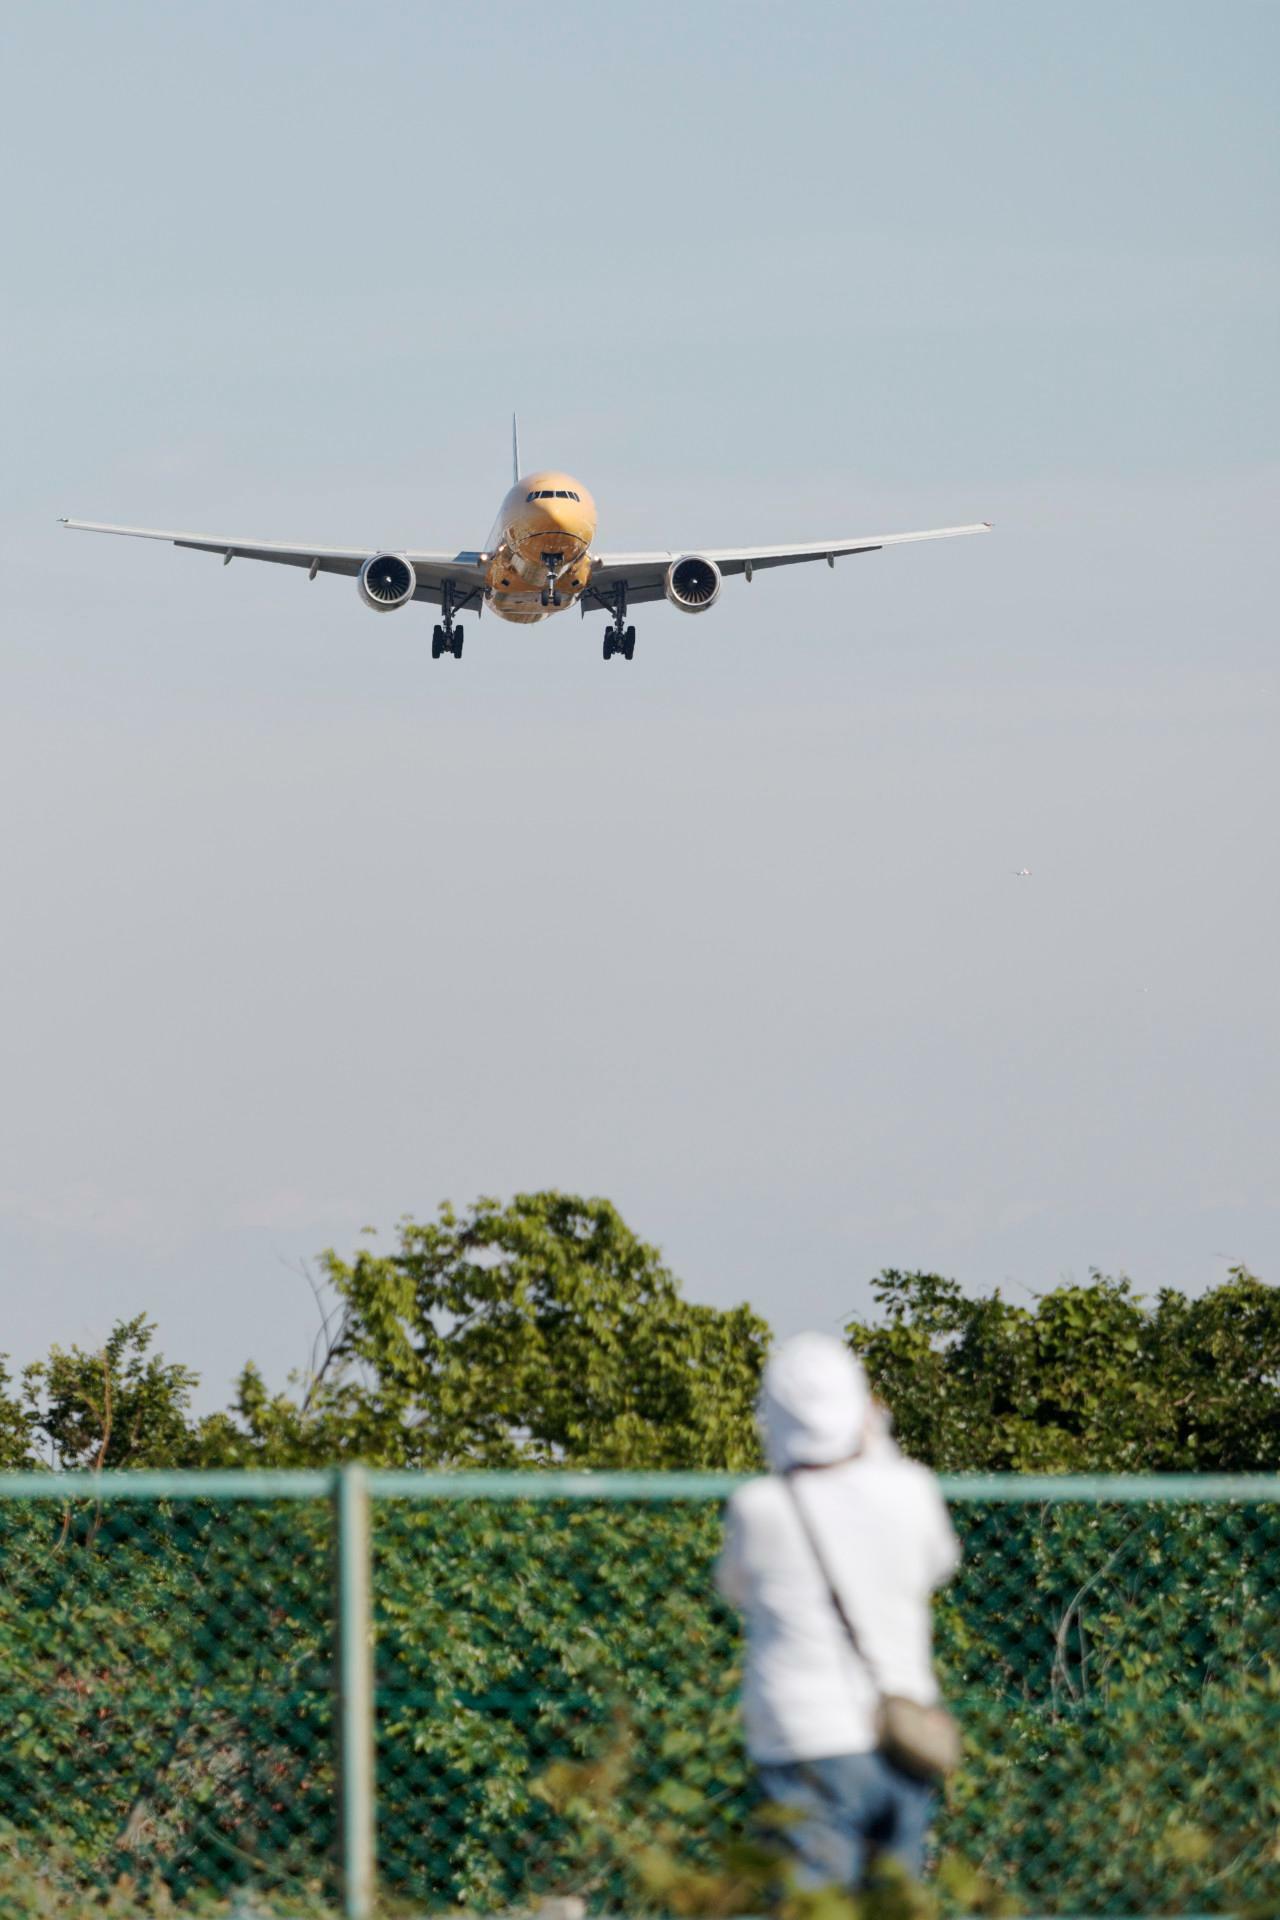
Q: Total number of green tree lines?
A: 1